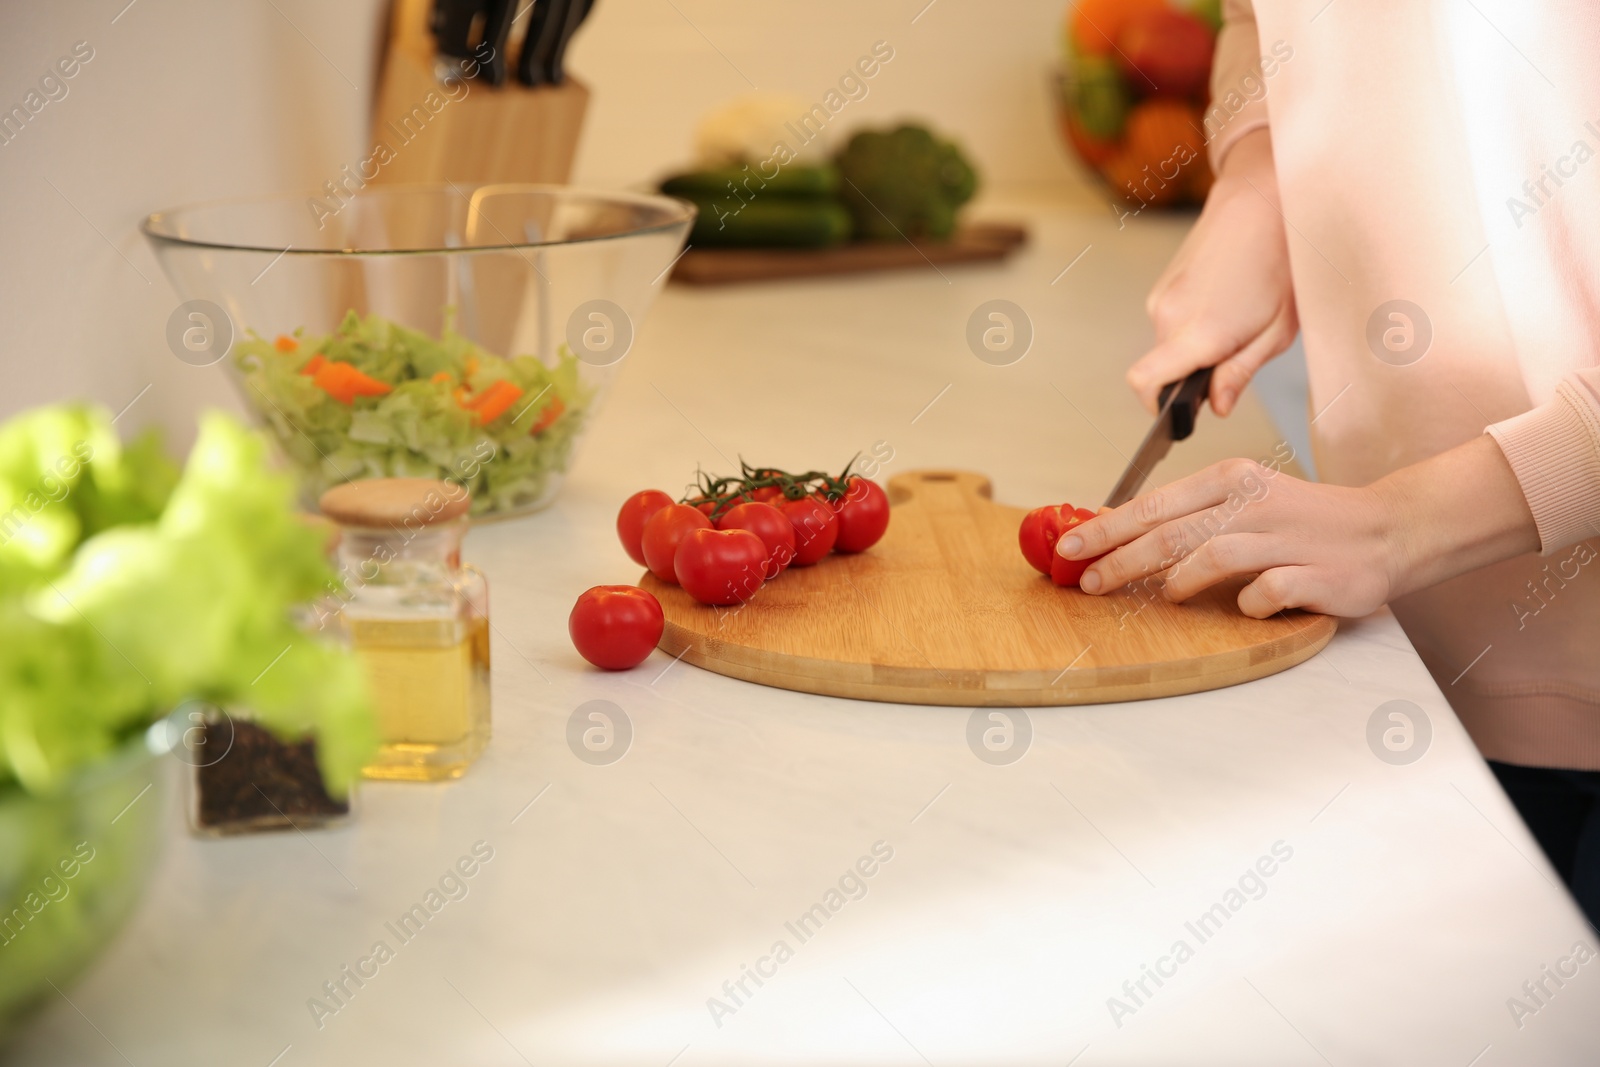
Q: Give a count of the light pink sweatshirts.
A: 1